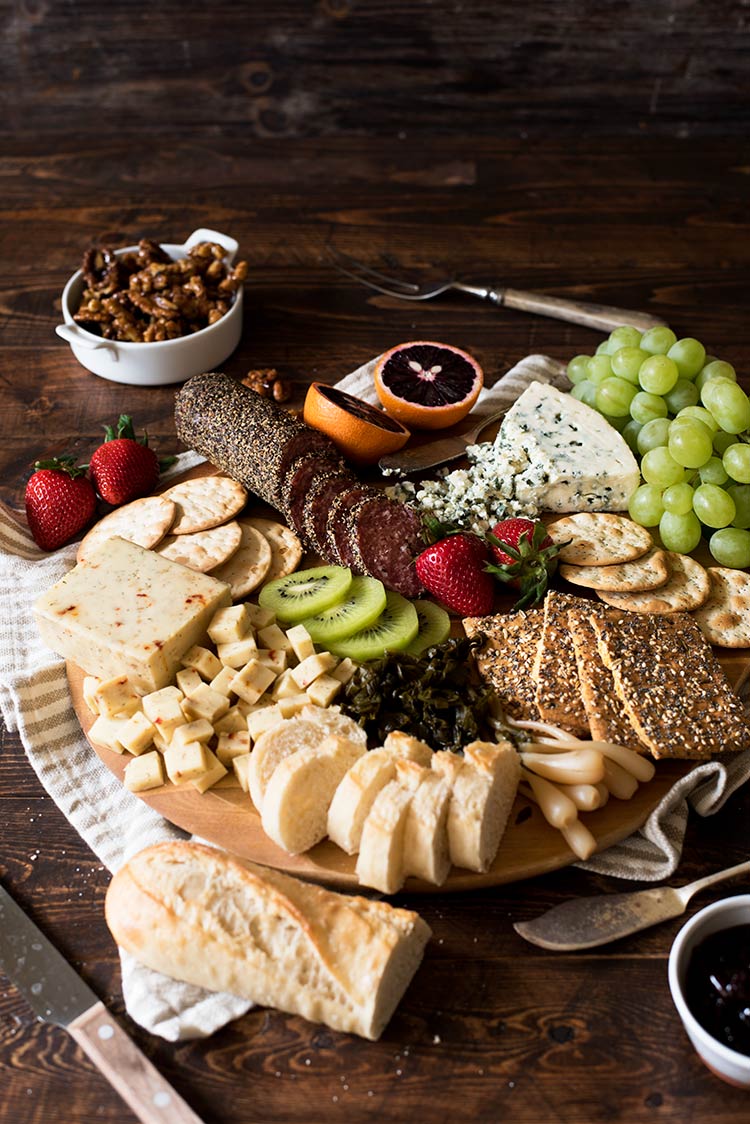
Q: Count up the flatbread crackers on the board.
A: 4